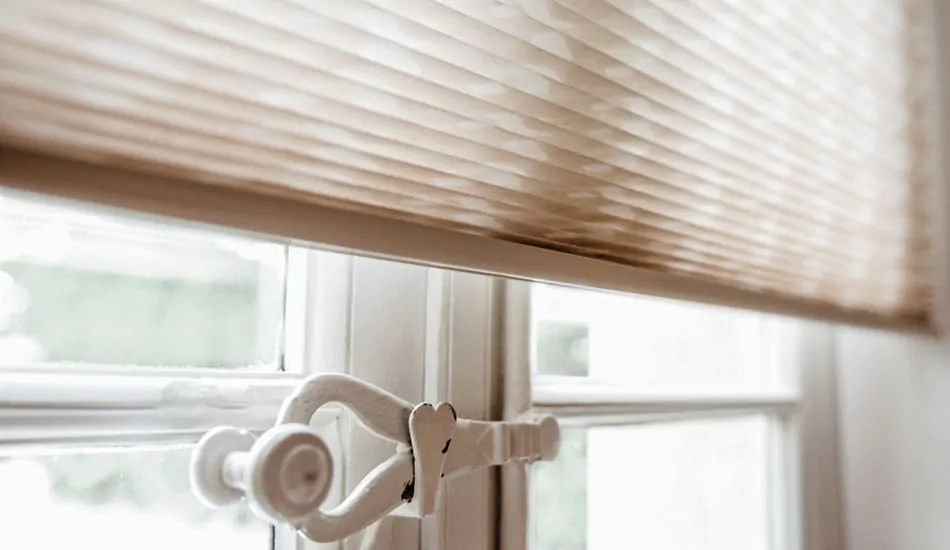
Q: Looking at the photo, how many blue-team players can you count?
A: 0